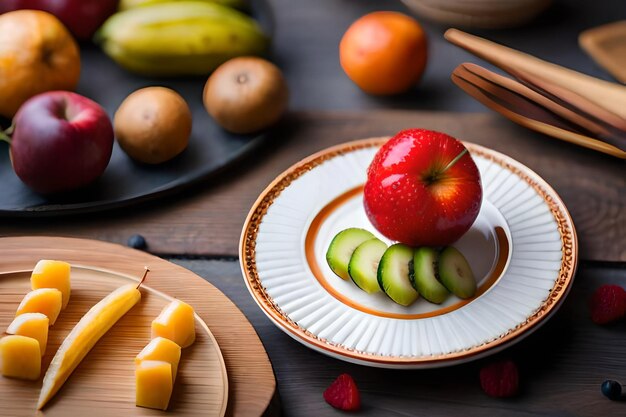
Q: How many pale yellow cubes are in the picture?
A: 7